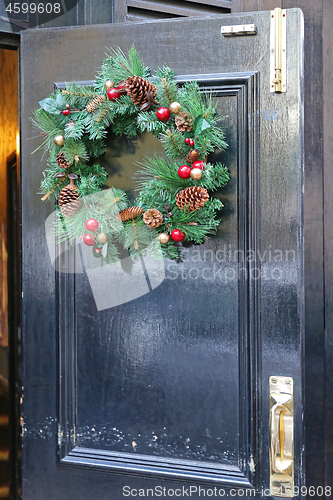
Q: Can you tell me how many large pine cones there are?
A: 3